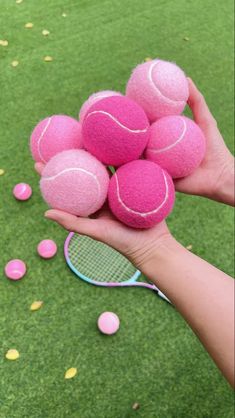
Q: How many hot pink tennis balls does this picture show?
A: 2